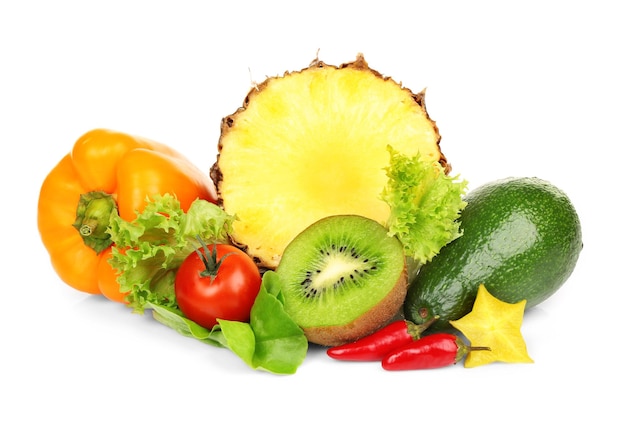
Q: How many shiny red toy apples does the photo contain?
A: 0